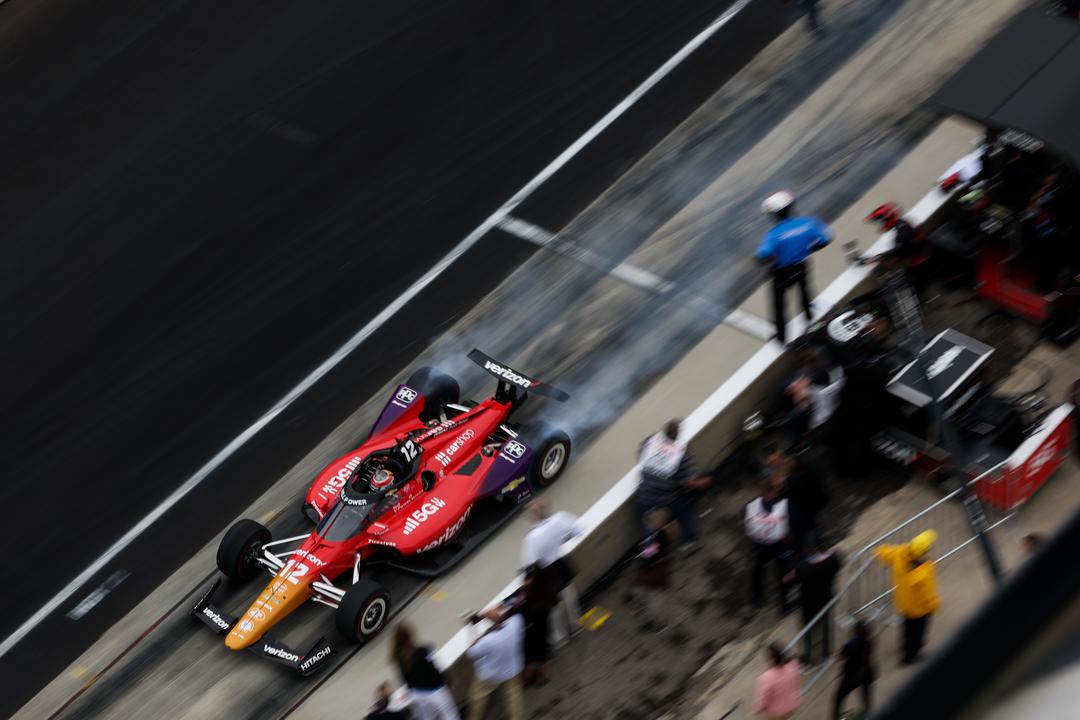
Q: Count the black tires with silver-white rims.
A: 2